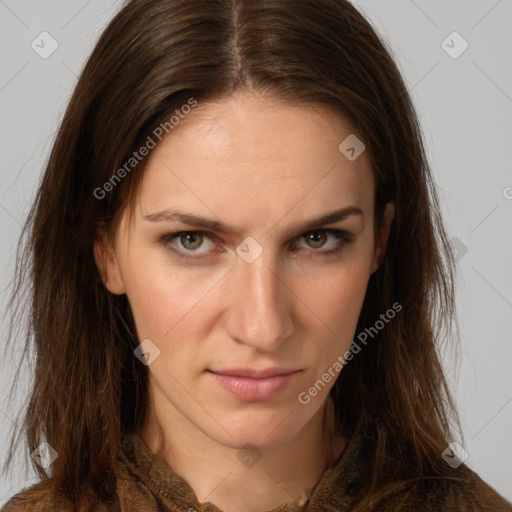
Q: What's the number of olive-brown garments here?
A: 1